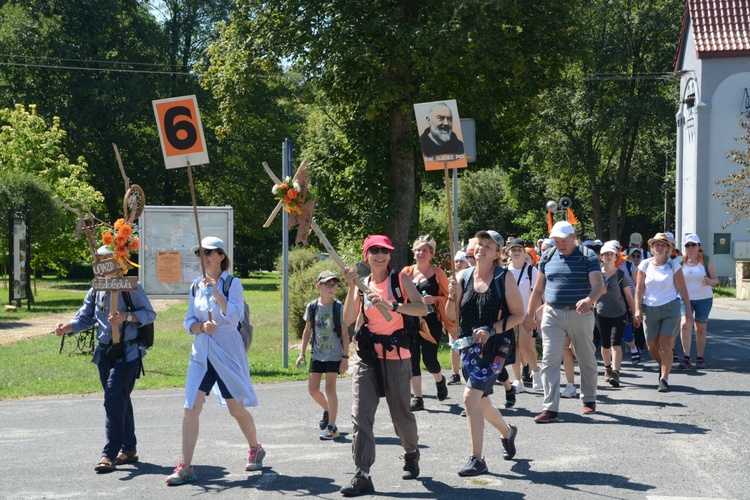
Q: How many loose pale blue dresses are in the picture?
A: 1